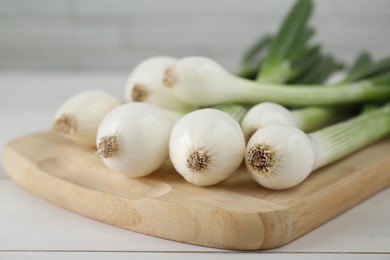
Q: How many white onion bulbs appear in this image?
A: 7